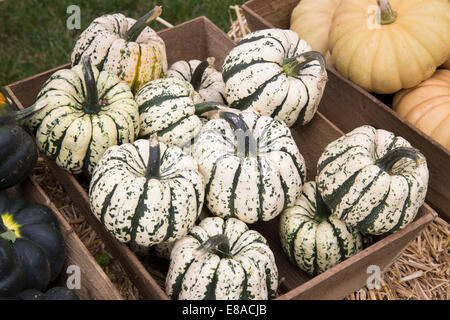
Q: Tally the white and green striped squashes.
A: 10